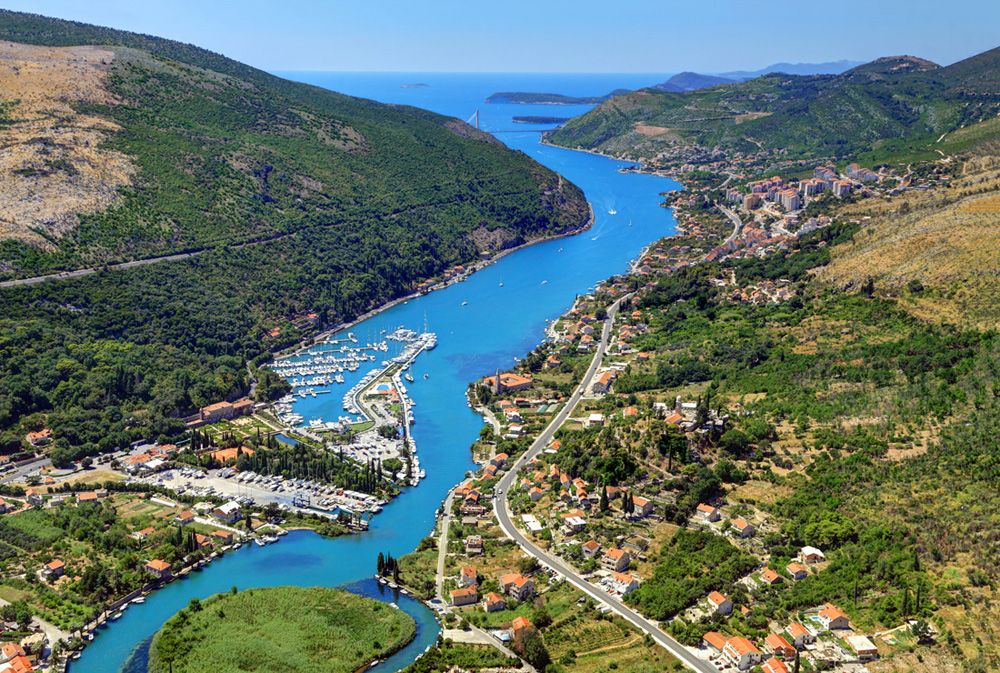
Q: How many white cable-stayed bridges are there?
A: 1